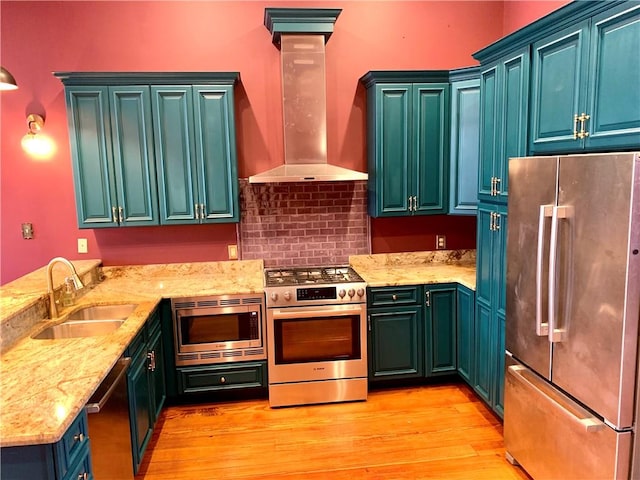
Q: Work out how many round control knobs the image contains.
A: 5